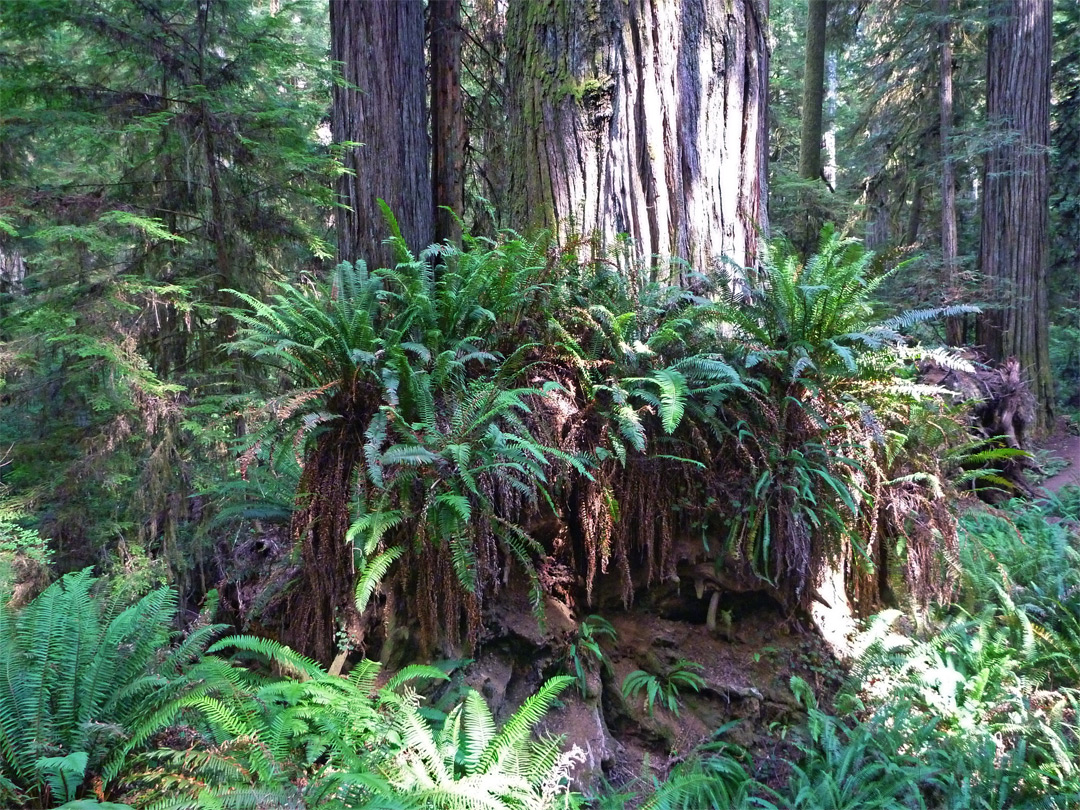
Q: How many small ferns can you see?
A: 2